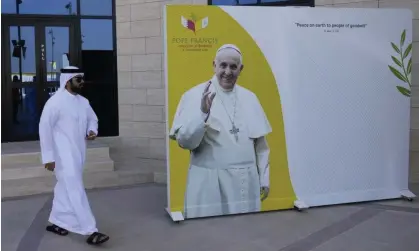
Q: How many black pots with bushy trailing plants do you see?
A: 0